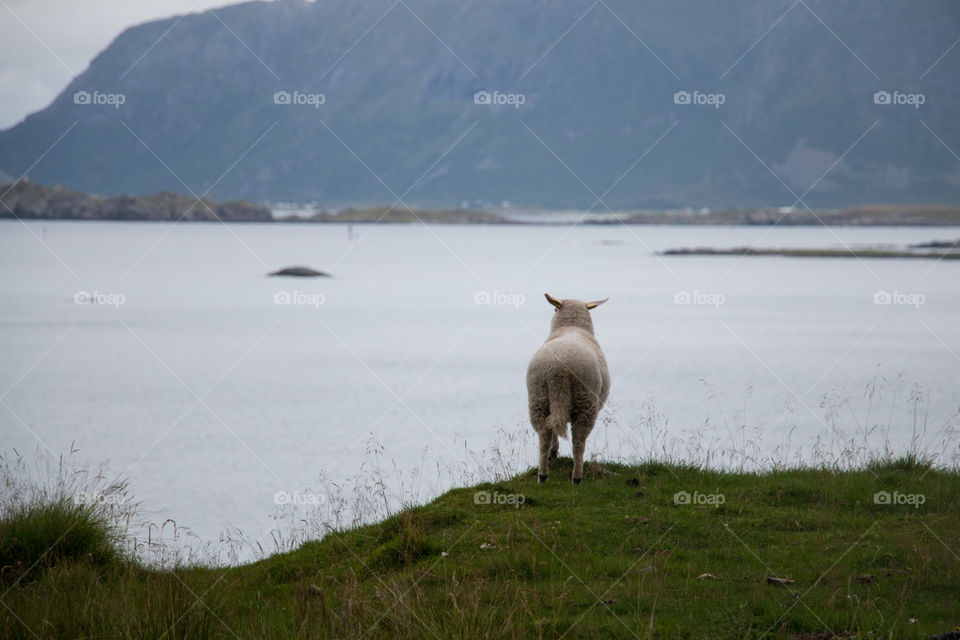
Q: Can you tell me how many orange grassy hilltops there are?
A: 0